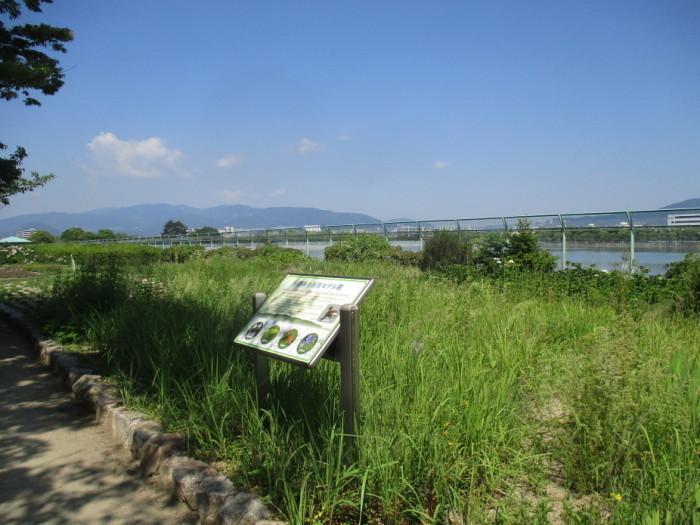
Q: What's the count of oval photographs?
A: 4